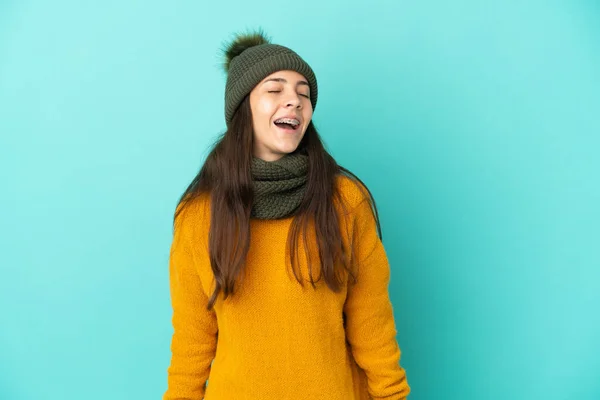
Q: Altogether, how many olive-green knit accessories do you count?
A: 2